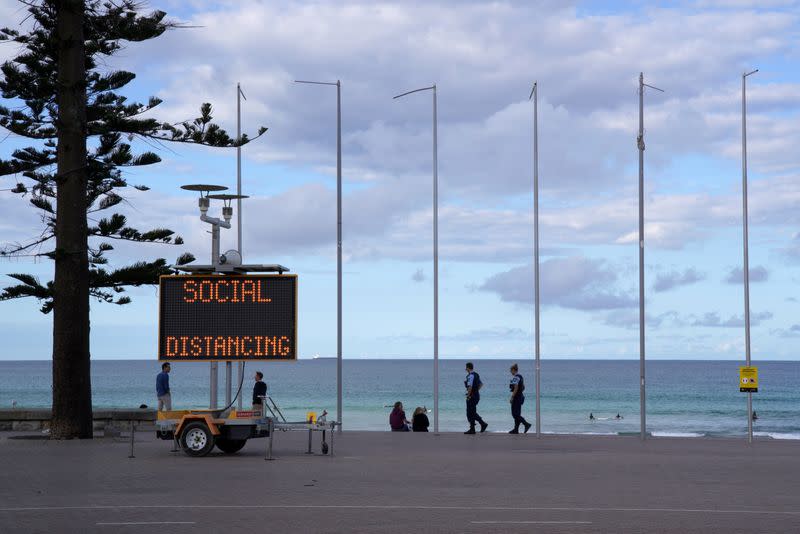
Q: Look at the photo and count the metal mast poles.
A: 6